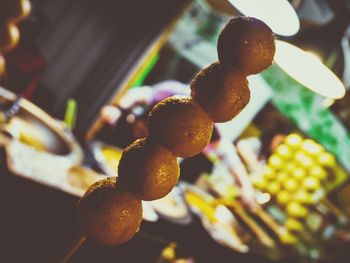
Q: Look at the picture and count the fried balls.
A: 5